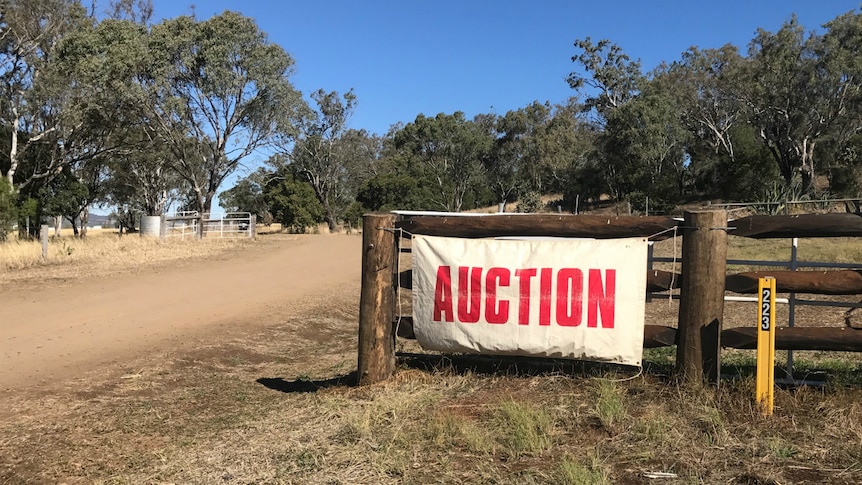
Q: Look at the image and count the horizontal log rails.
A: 6